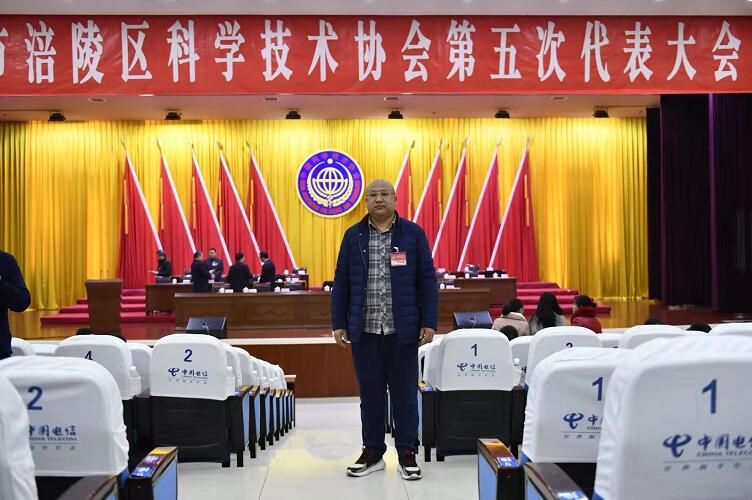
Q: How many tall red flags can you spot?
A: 10